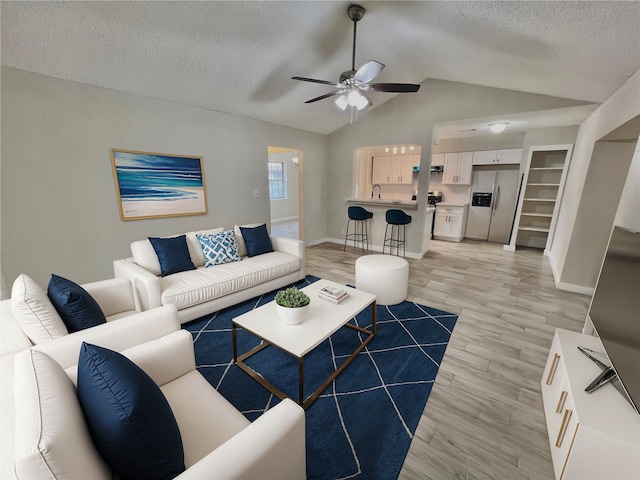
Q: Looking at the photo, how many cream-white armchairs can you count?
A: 2